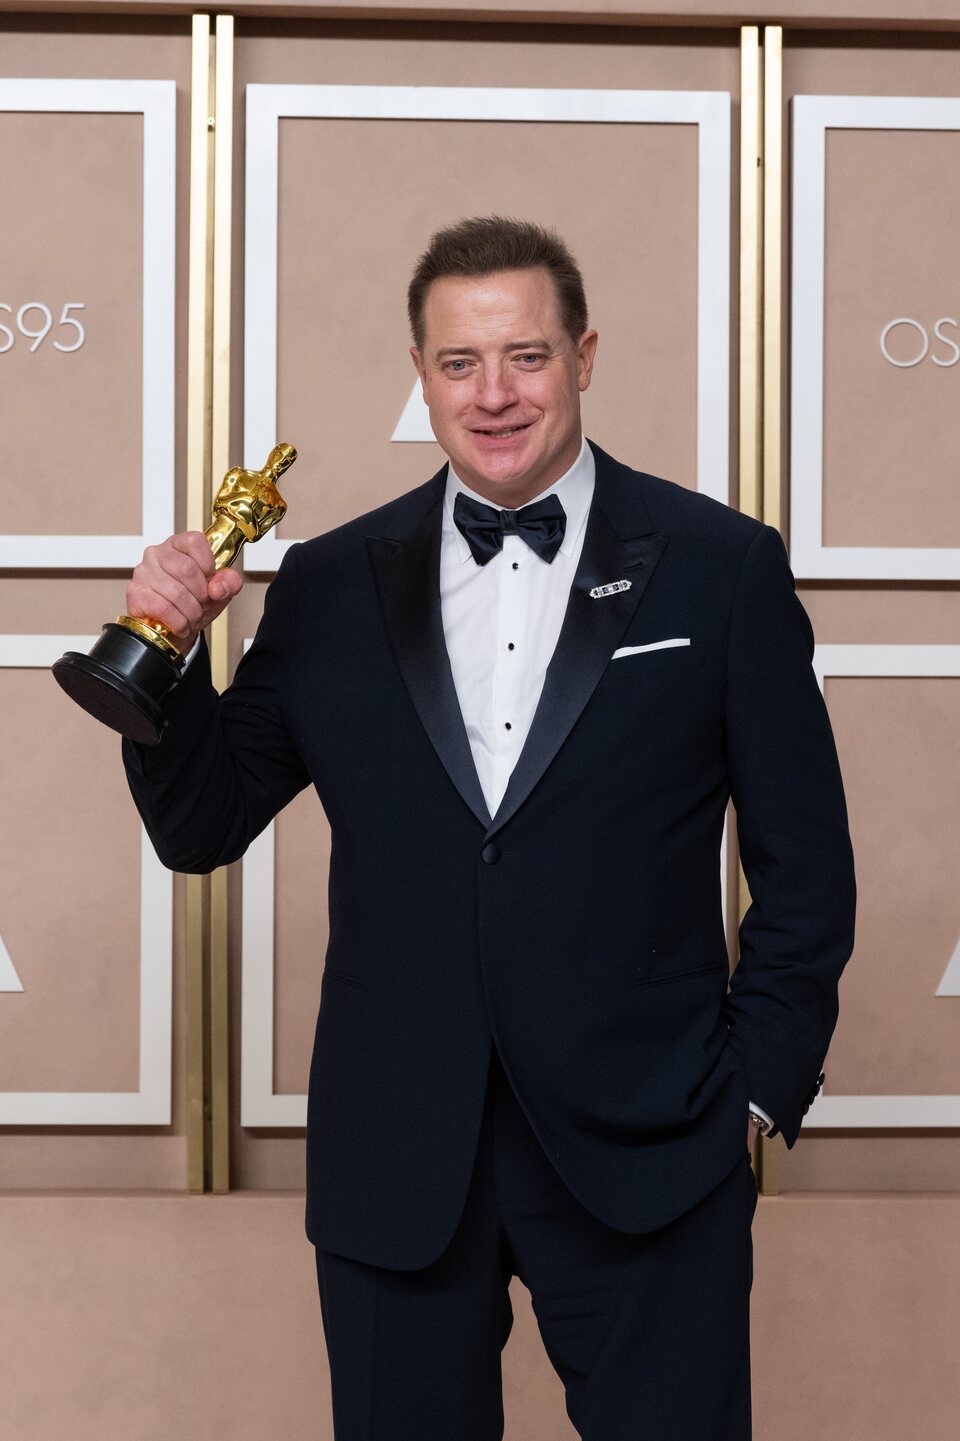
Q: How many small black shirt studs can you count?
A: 3